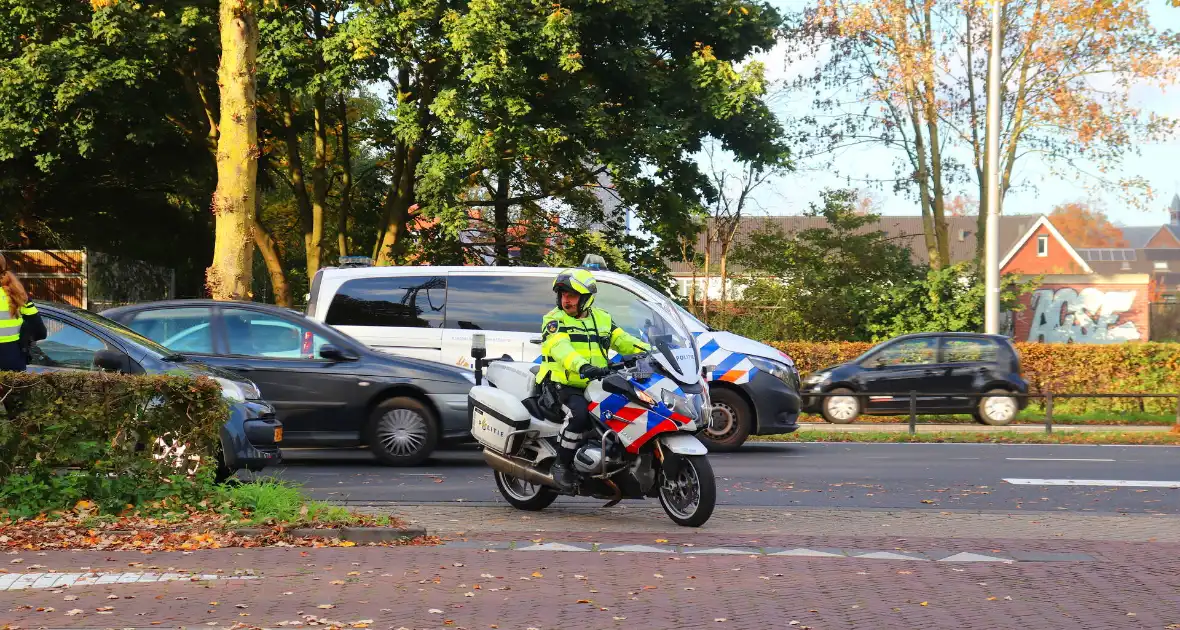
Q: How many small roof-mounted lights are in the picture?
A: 2